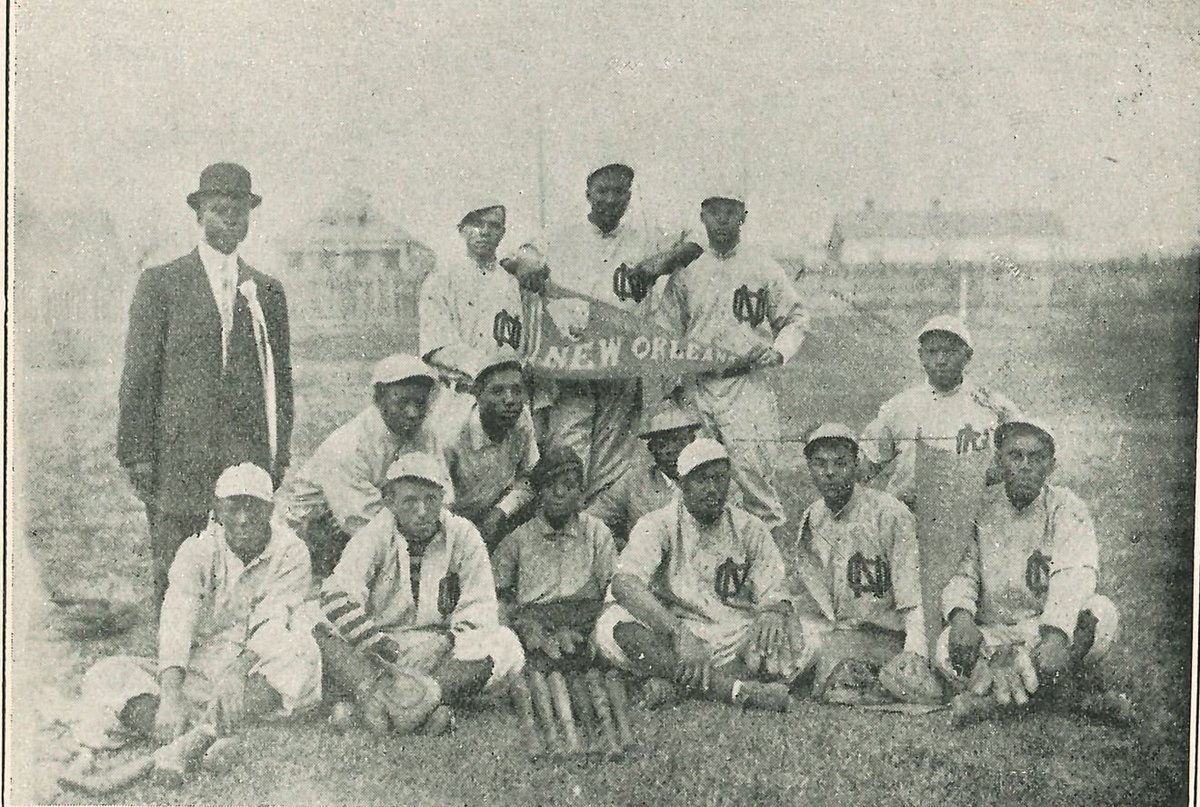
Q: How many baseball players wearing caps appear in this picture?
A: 13